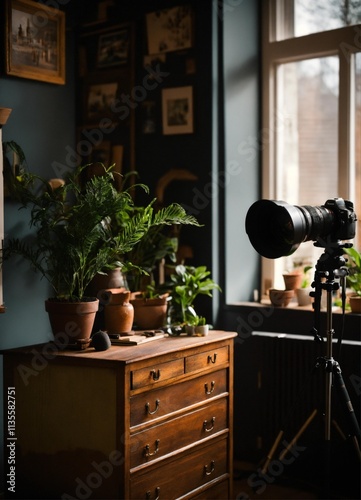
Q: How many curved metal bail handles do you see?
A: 8